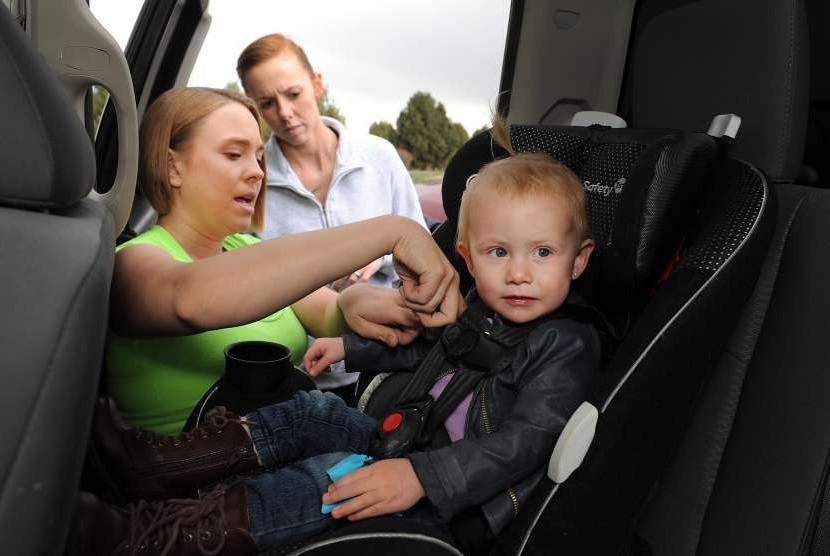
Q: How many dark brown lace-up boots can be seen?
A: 2